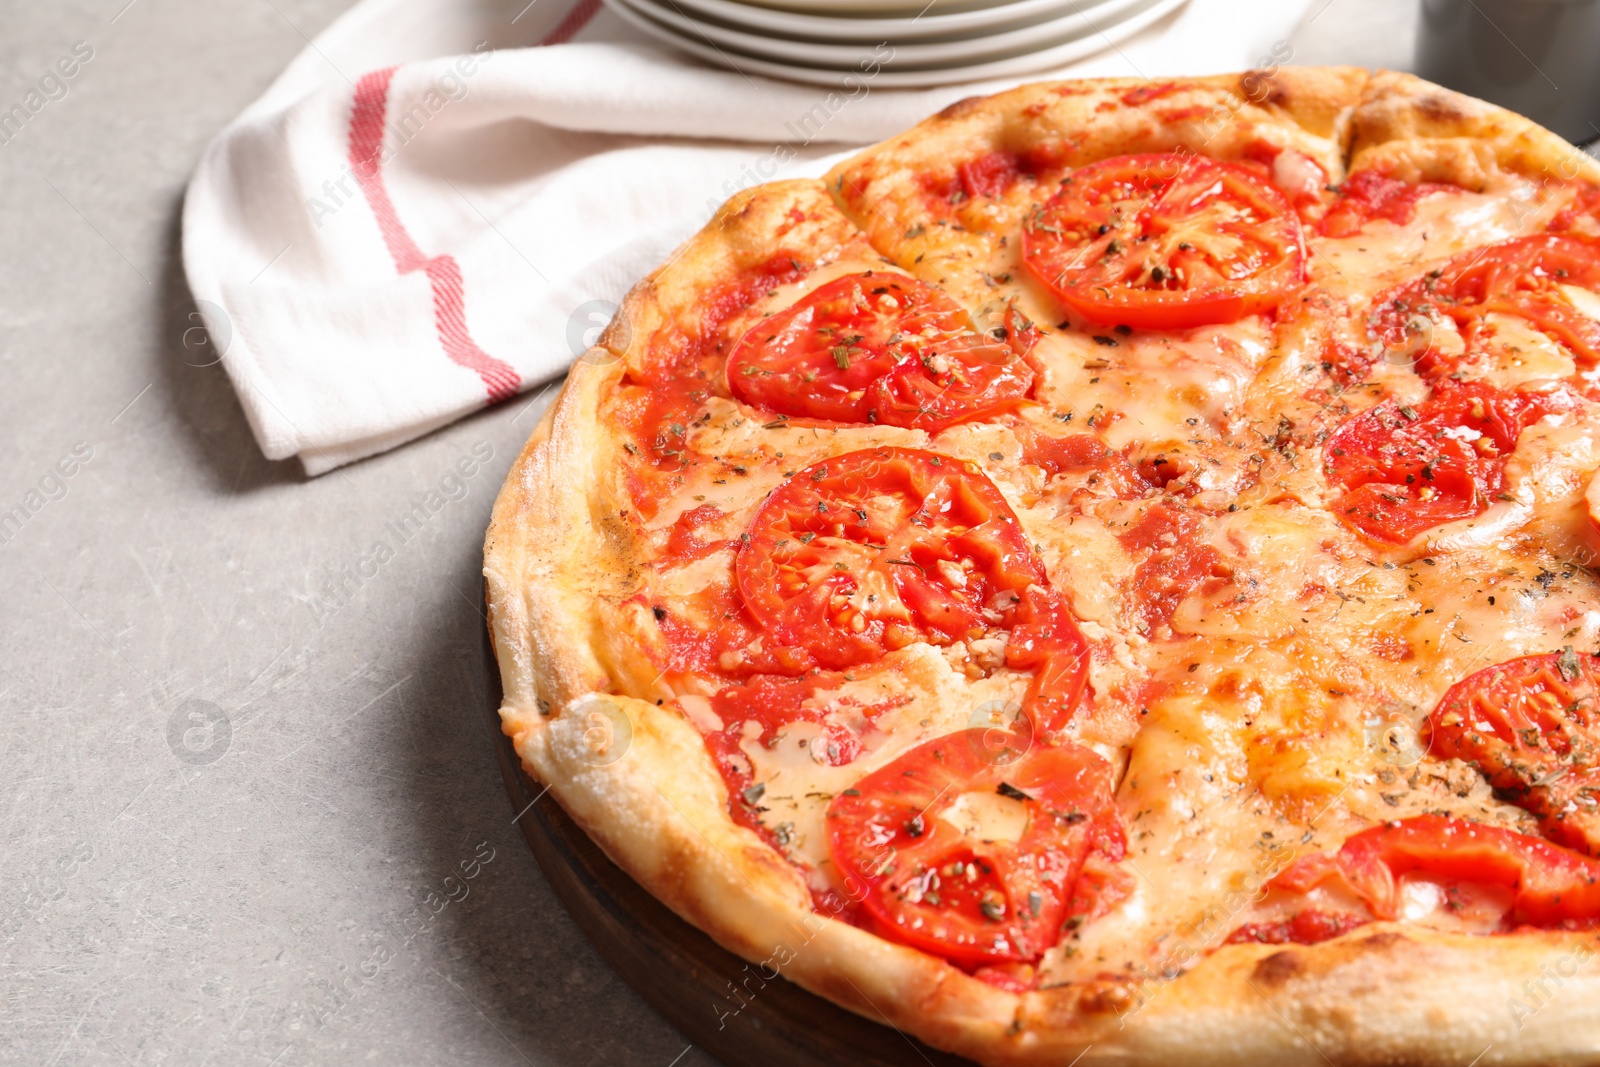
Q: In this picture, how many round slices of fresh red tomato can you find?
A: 8